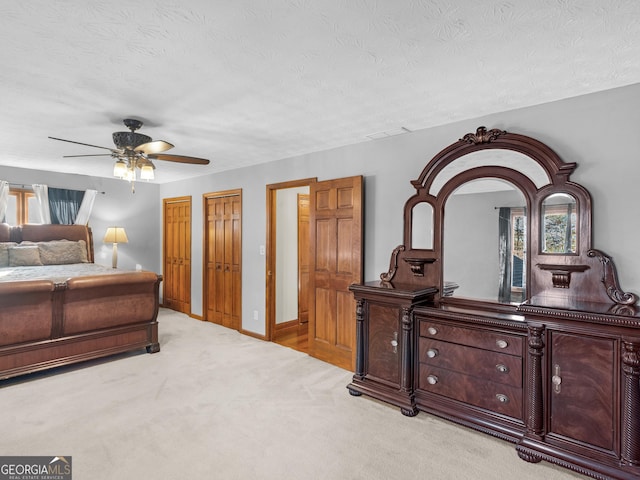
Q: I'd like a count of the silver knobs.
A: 8